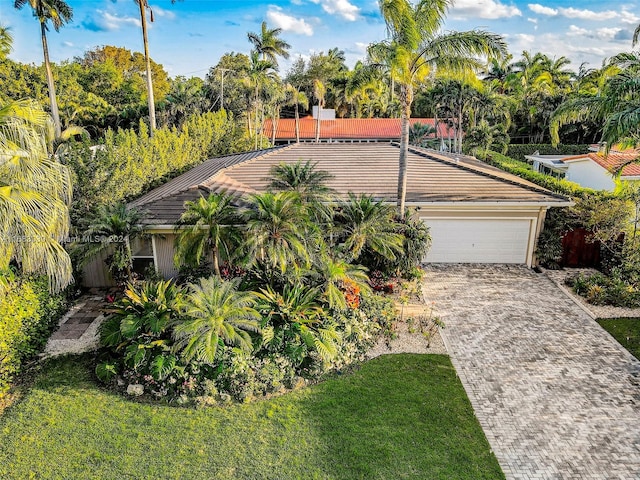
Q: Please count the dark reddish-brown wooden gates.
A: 1